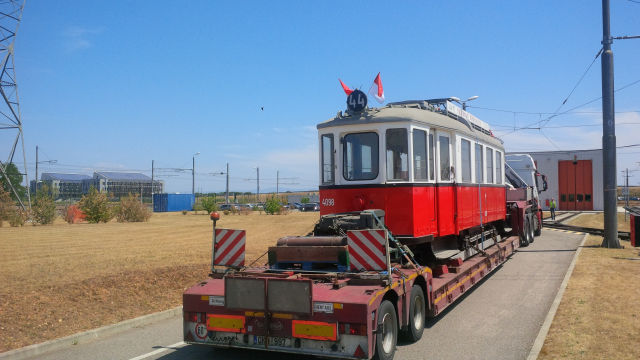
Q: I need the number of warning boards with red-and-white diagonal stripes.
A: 2